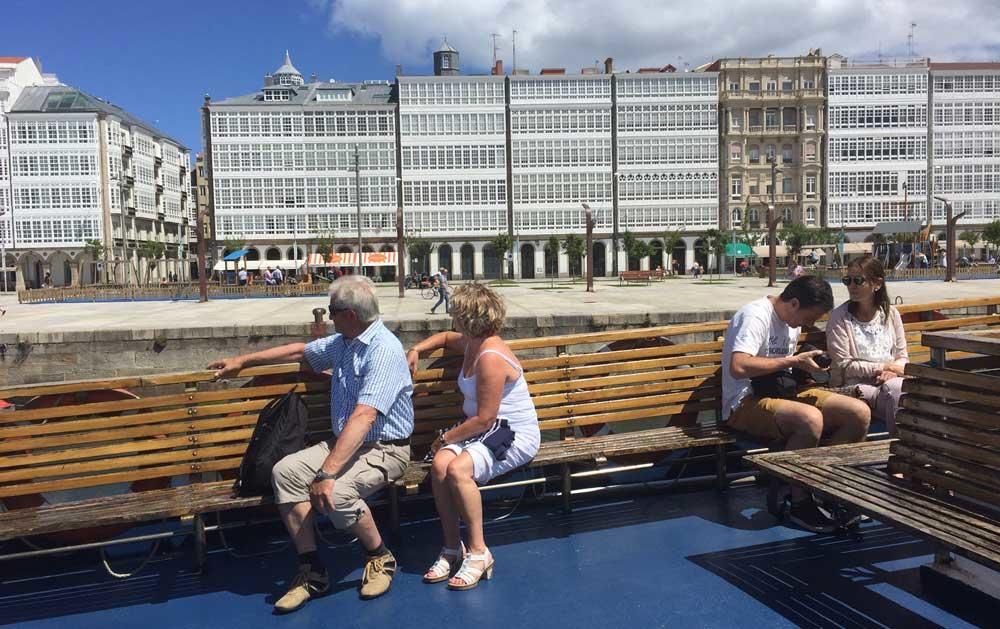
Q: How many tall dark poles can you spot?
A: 5